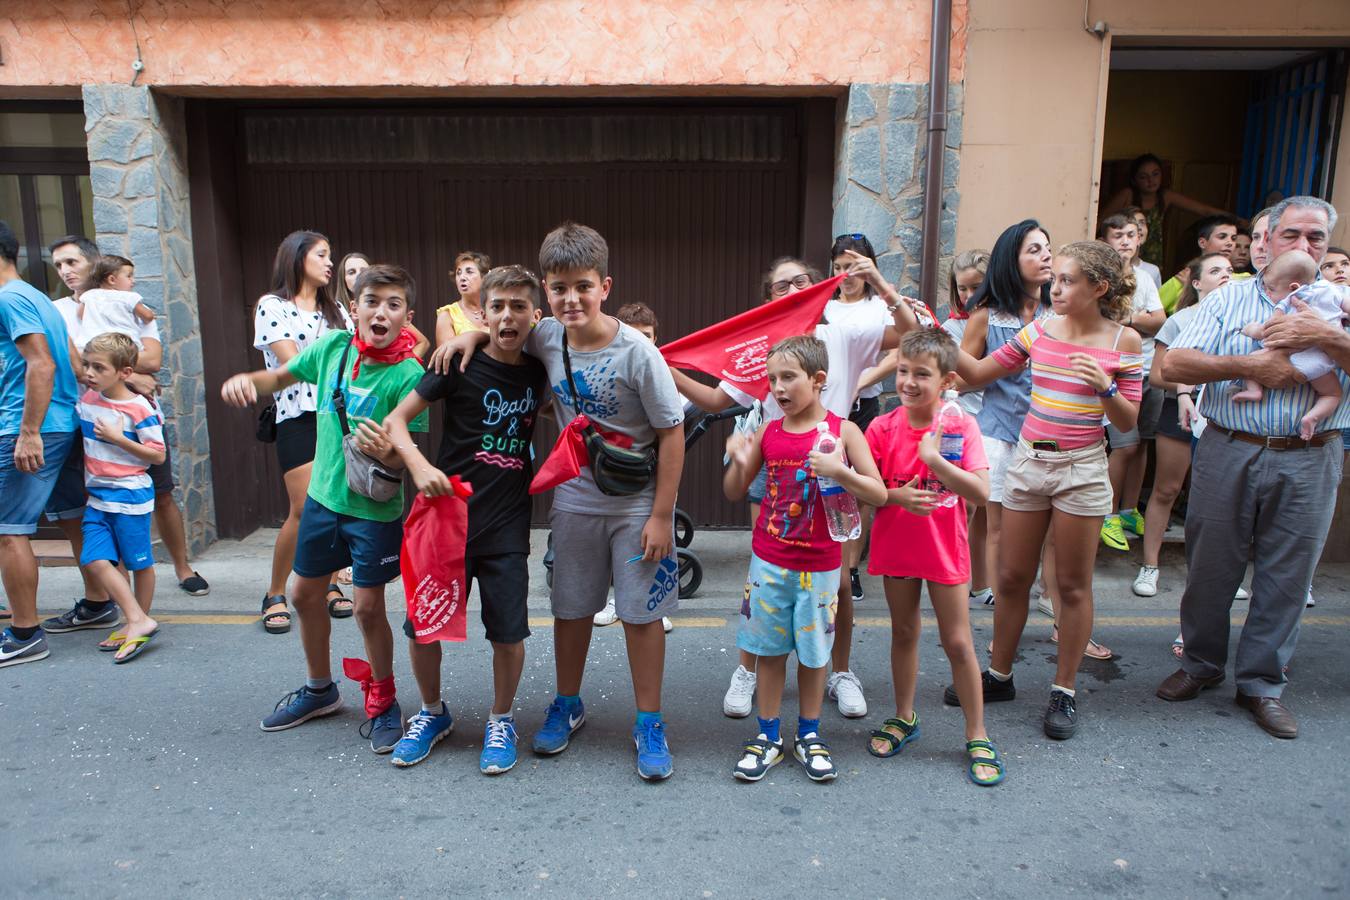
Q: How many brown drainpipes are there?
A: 1